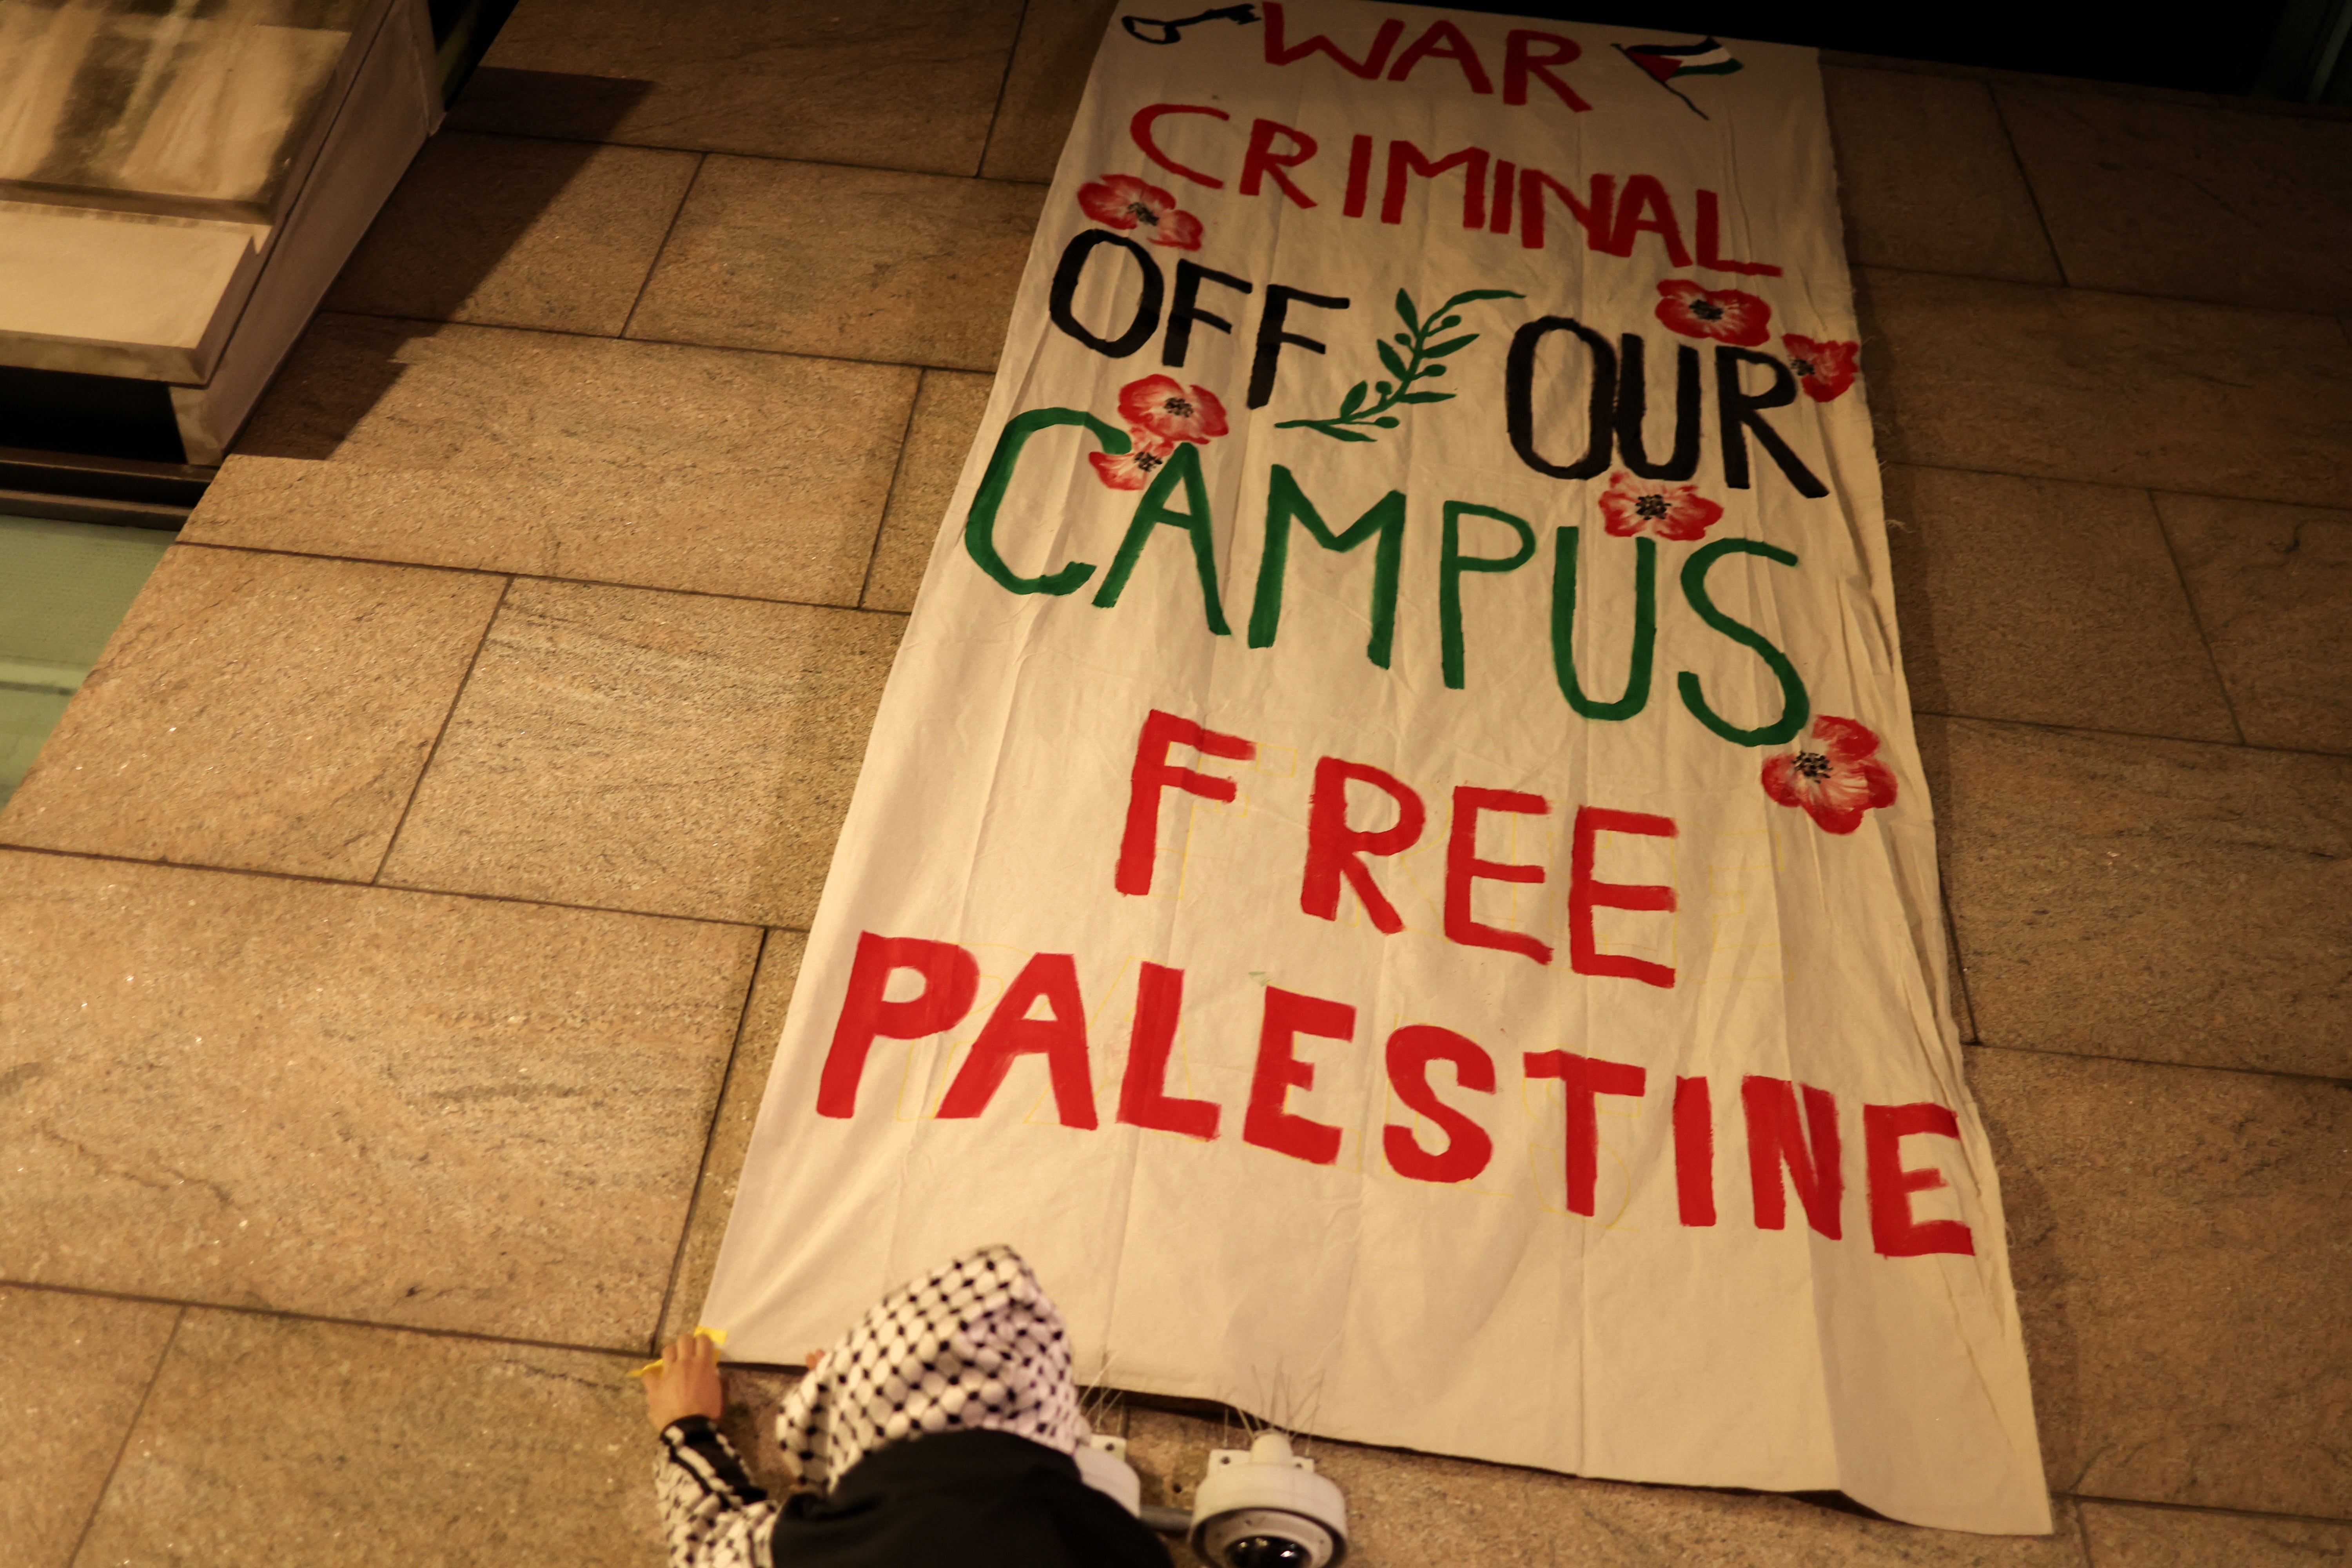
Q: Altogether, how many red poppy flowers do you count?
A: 7